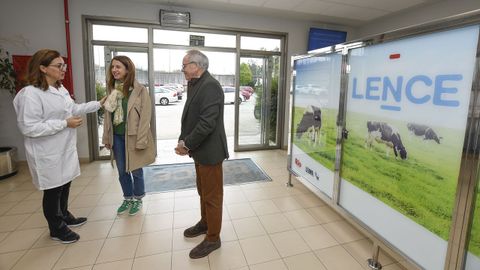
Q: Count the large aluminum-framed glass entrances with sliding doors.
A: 1